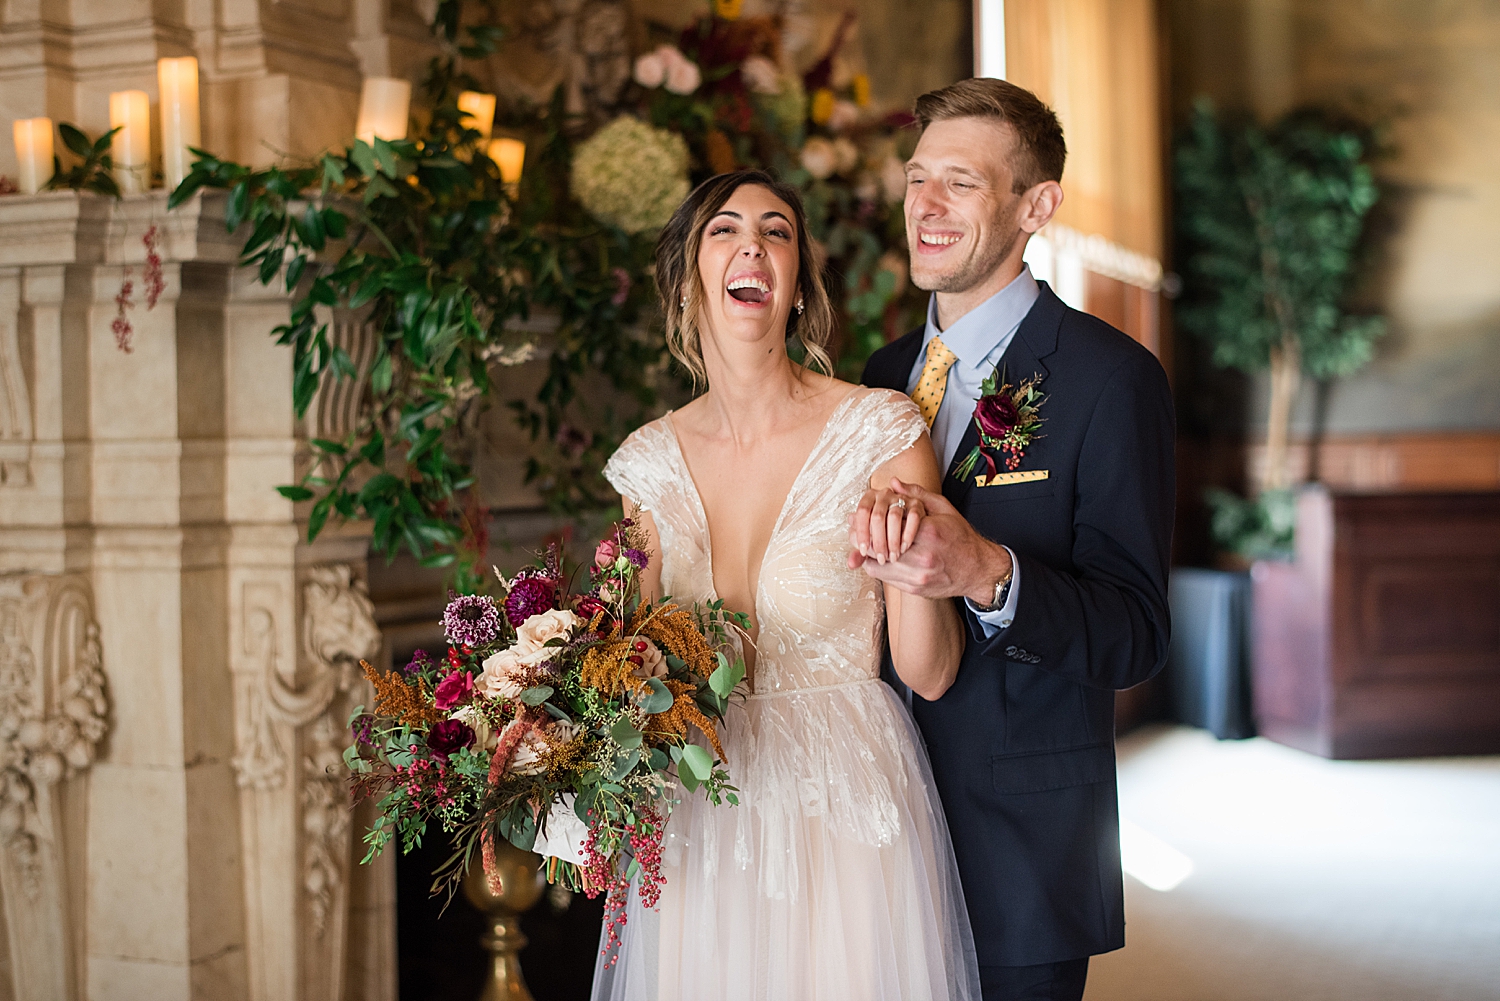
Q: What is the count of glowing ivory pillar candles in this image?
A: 6